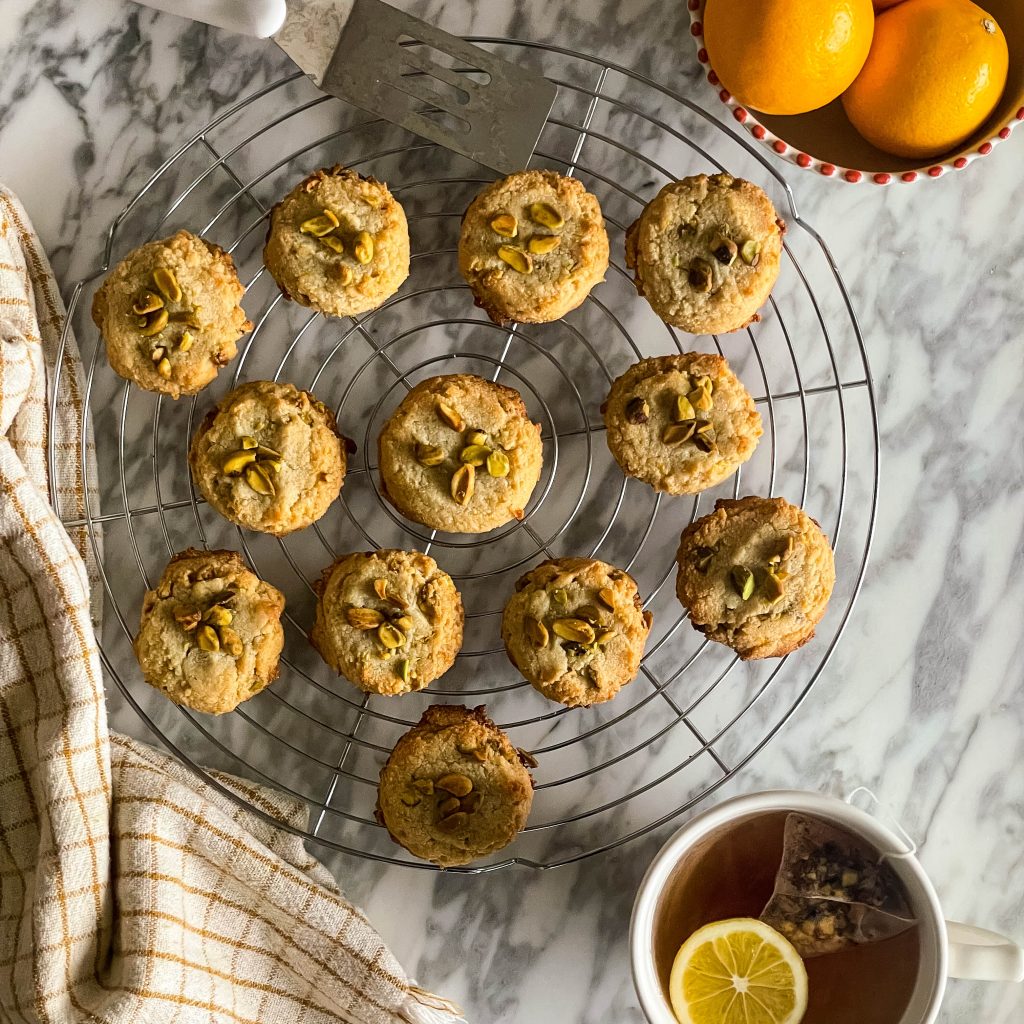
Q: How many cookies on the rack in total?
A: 12